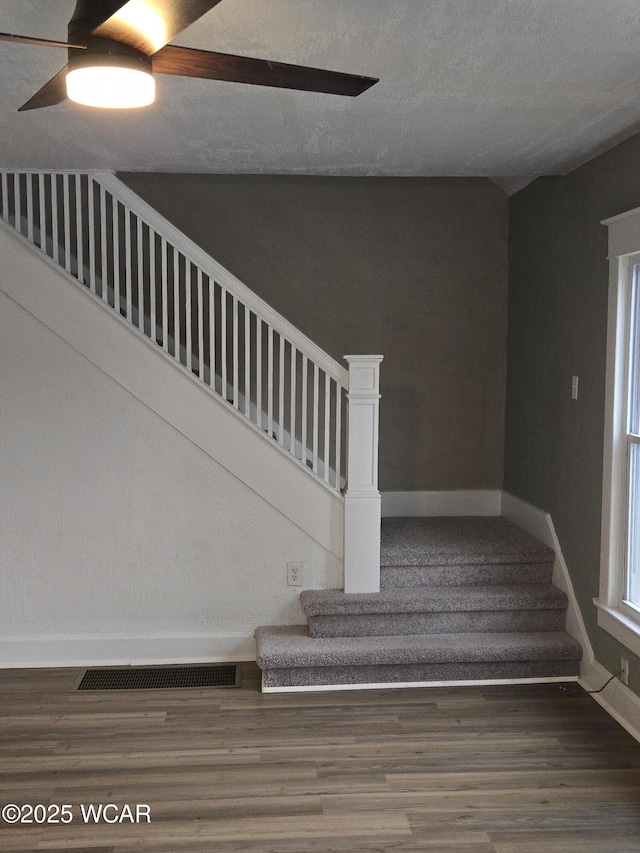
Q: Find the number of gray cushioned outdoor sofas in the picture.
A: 0